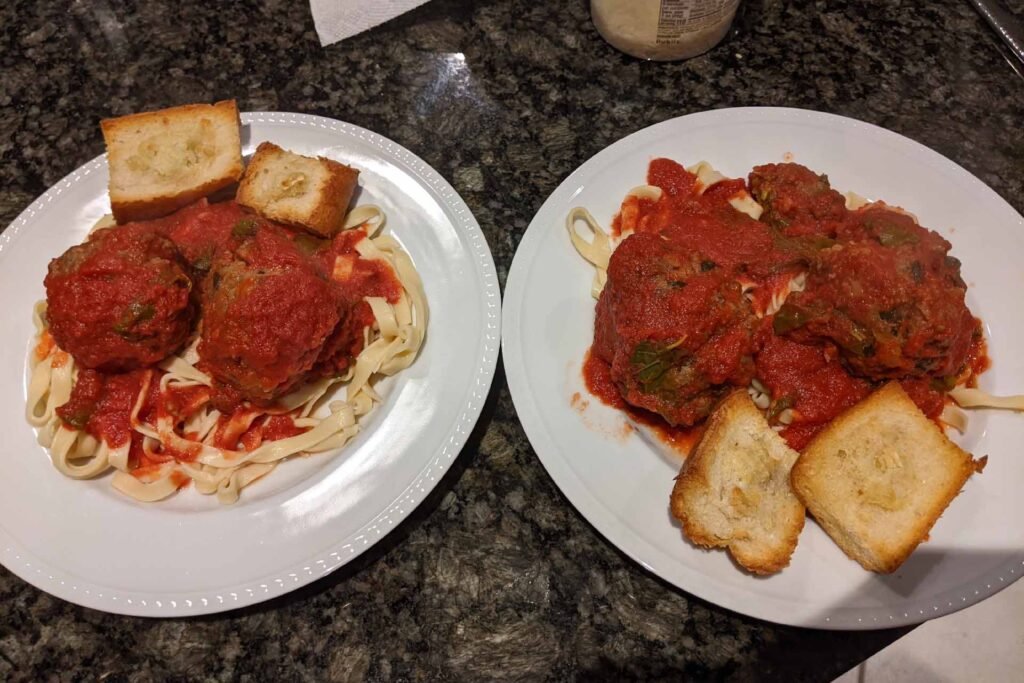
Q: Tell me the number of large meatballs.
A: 4